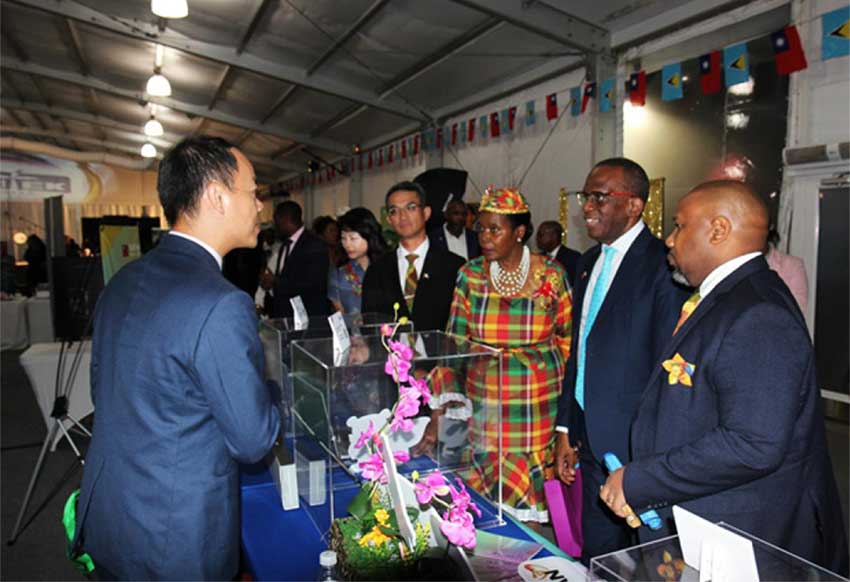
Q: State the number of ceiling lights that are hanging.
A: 4